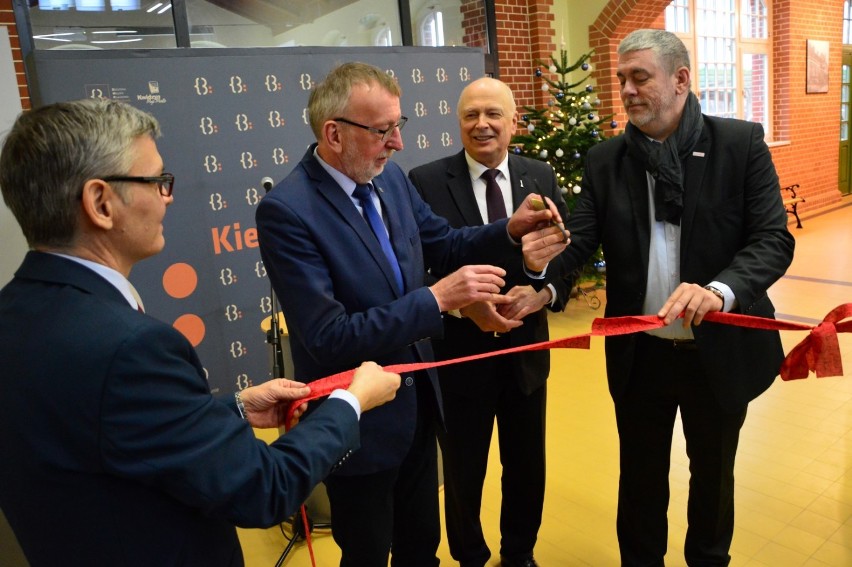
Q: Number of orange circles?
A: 2